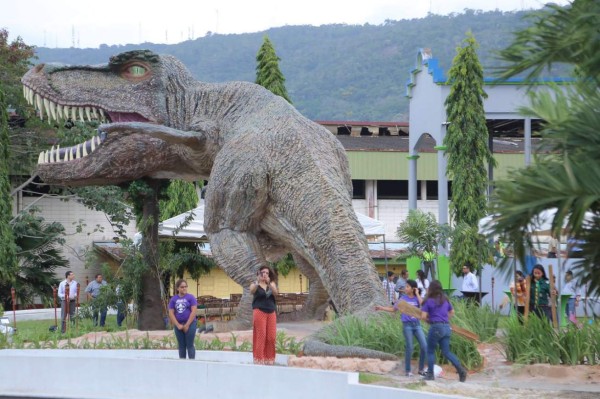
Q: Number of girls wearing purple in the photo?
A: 3